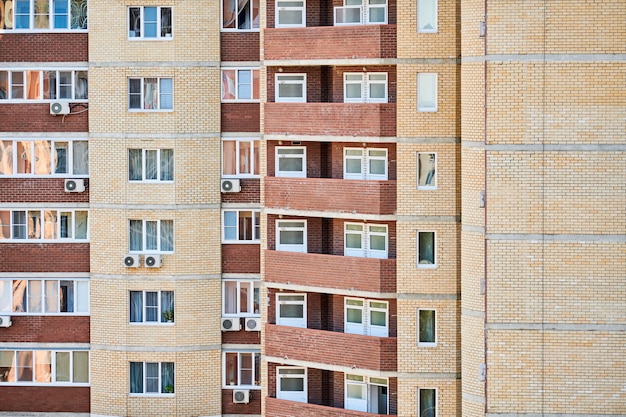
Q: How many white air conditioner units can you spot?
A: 9